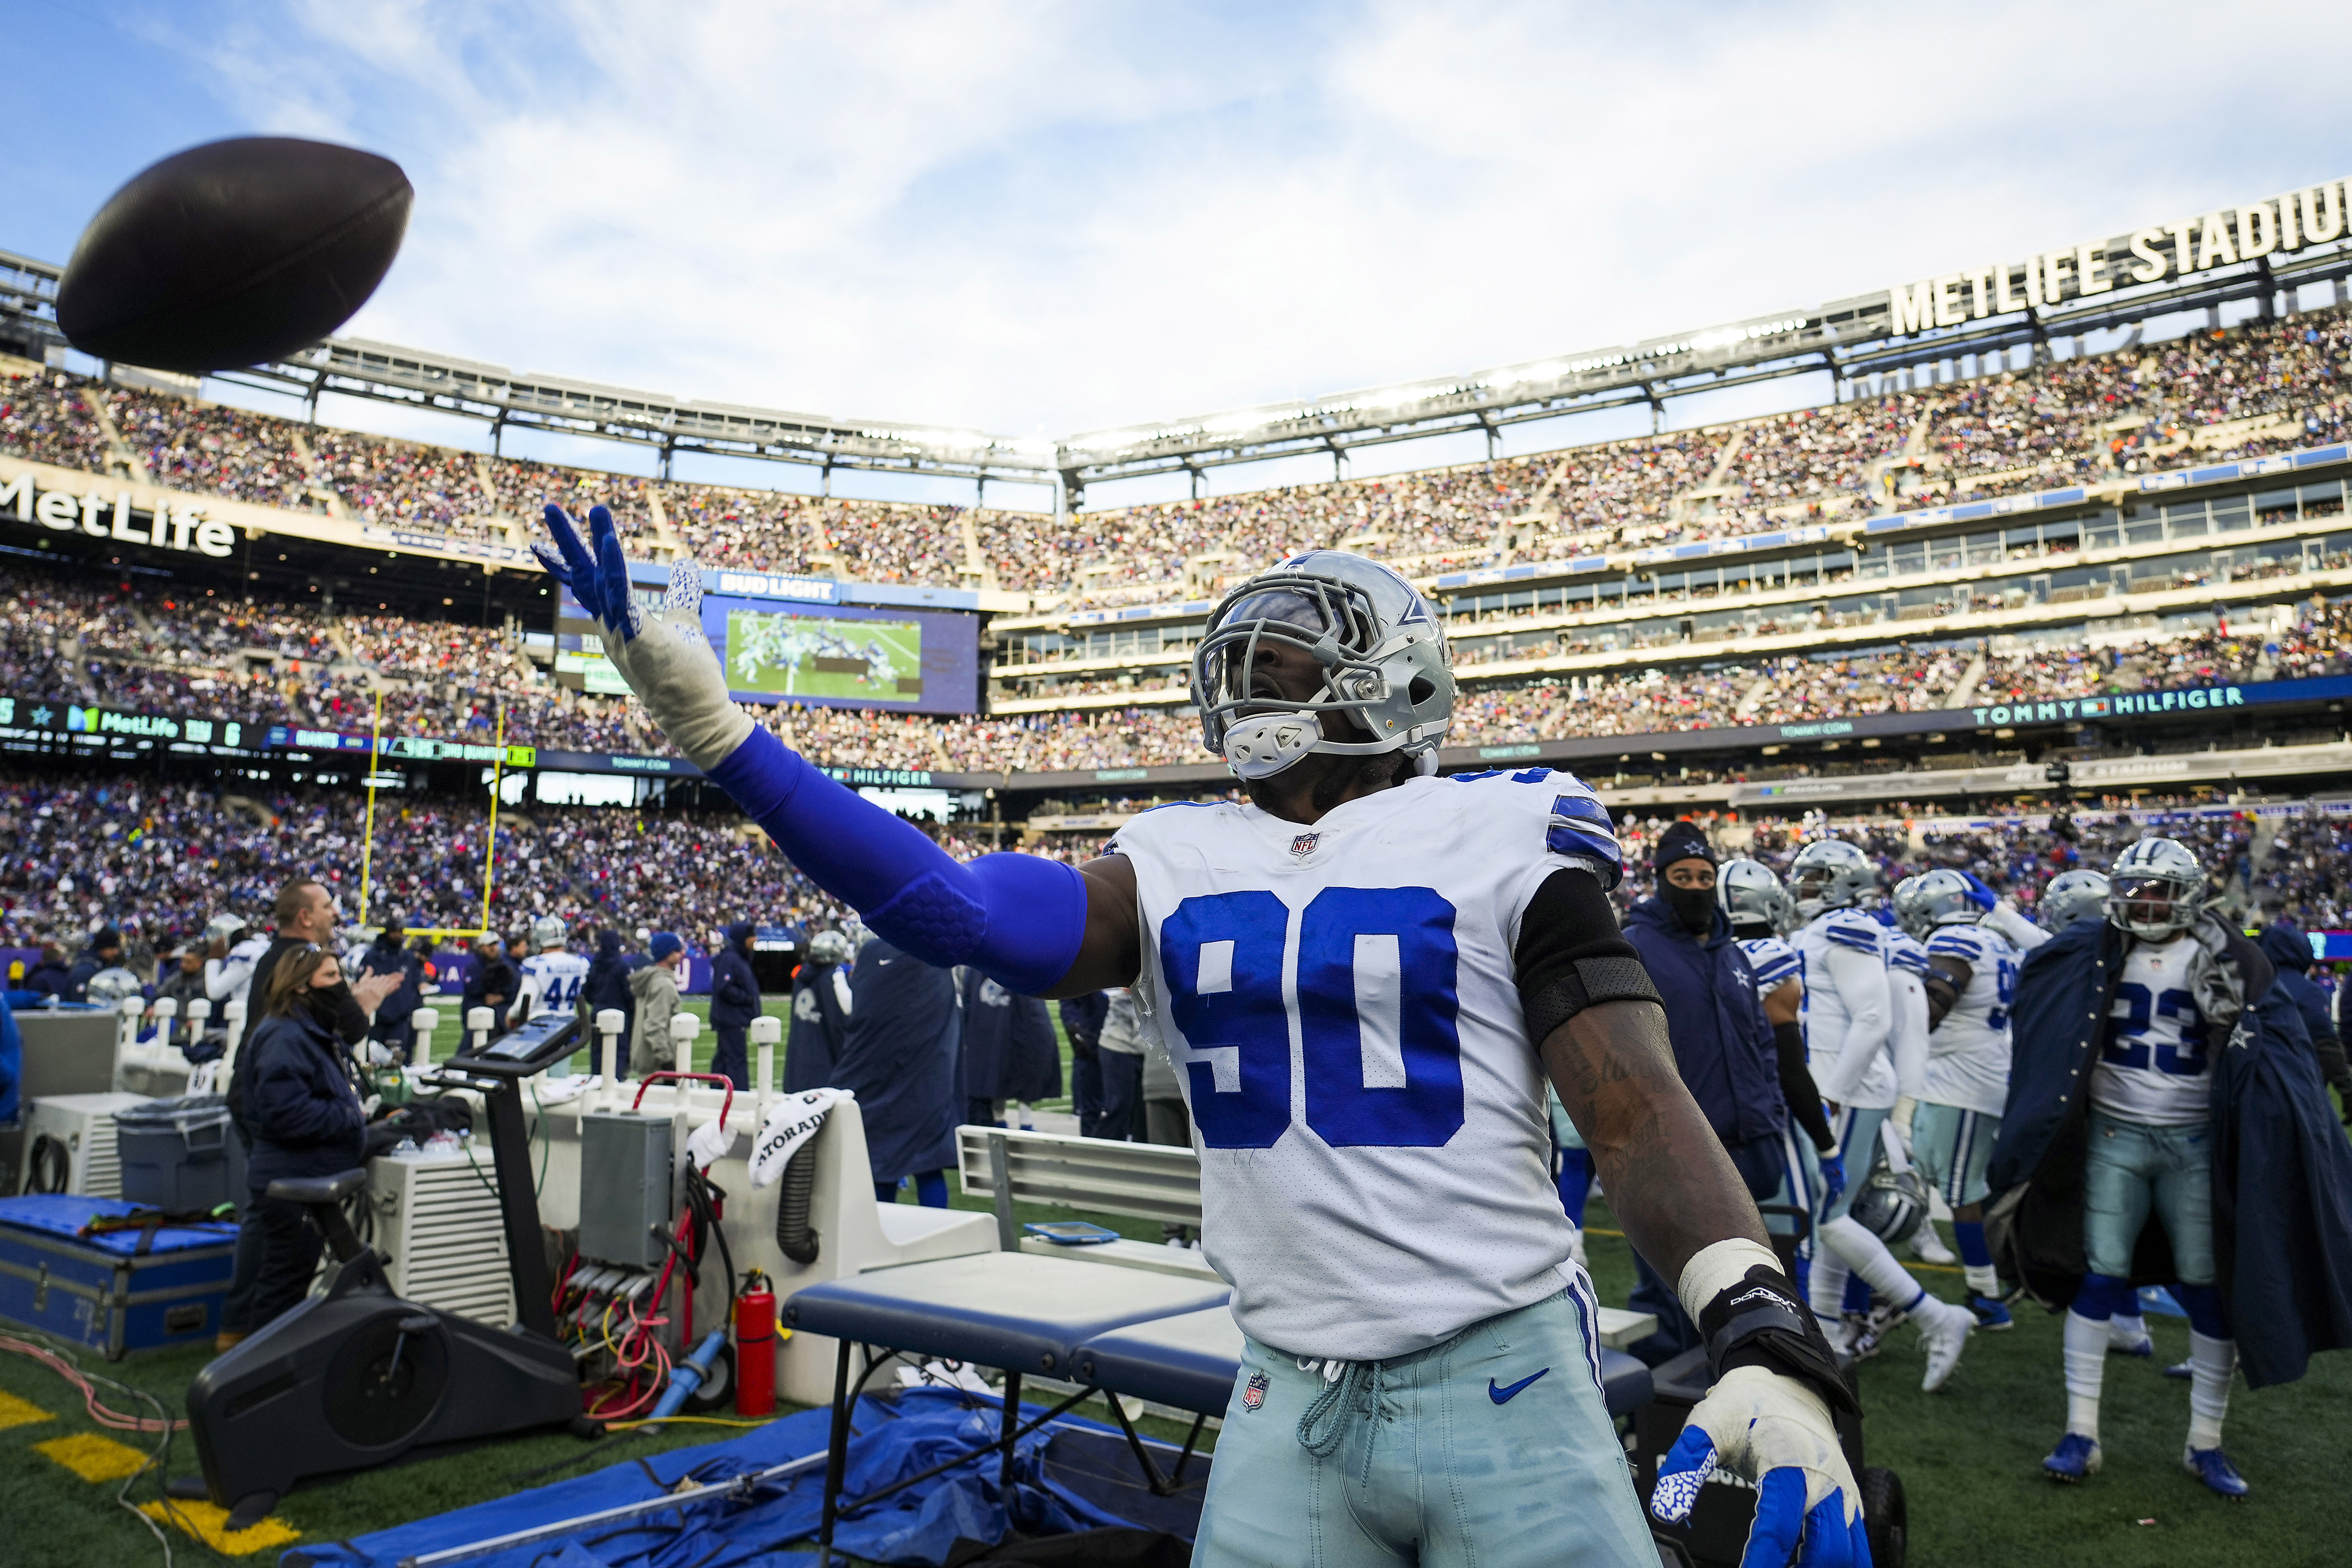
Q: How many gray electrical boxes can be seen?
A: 1